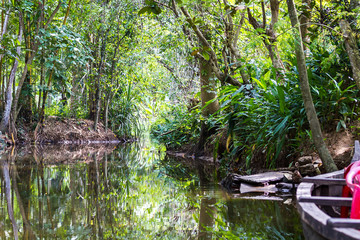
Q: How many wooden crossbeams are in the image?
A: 3